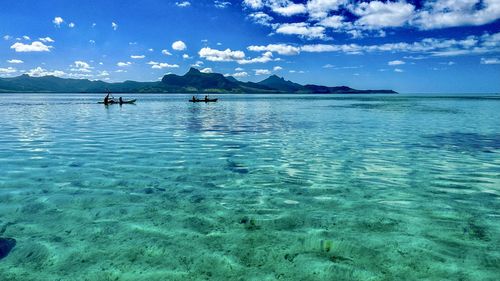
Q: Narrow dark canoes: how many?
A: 2